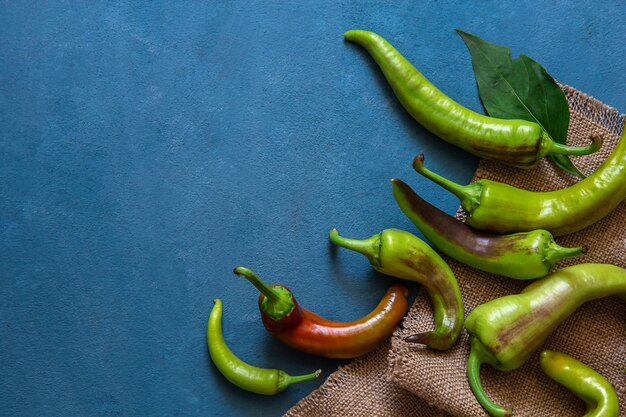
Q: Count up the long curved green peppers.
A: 7